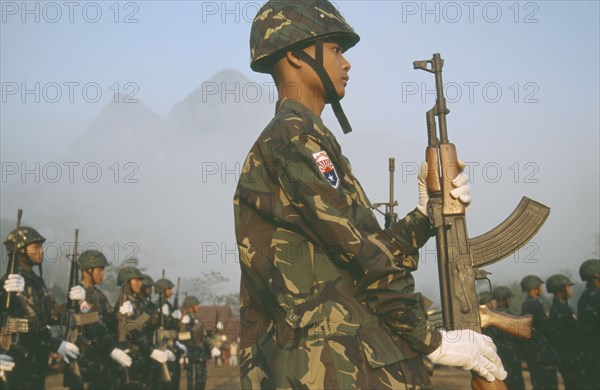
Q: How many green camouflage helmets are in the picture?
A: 12